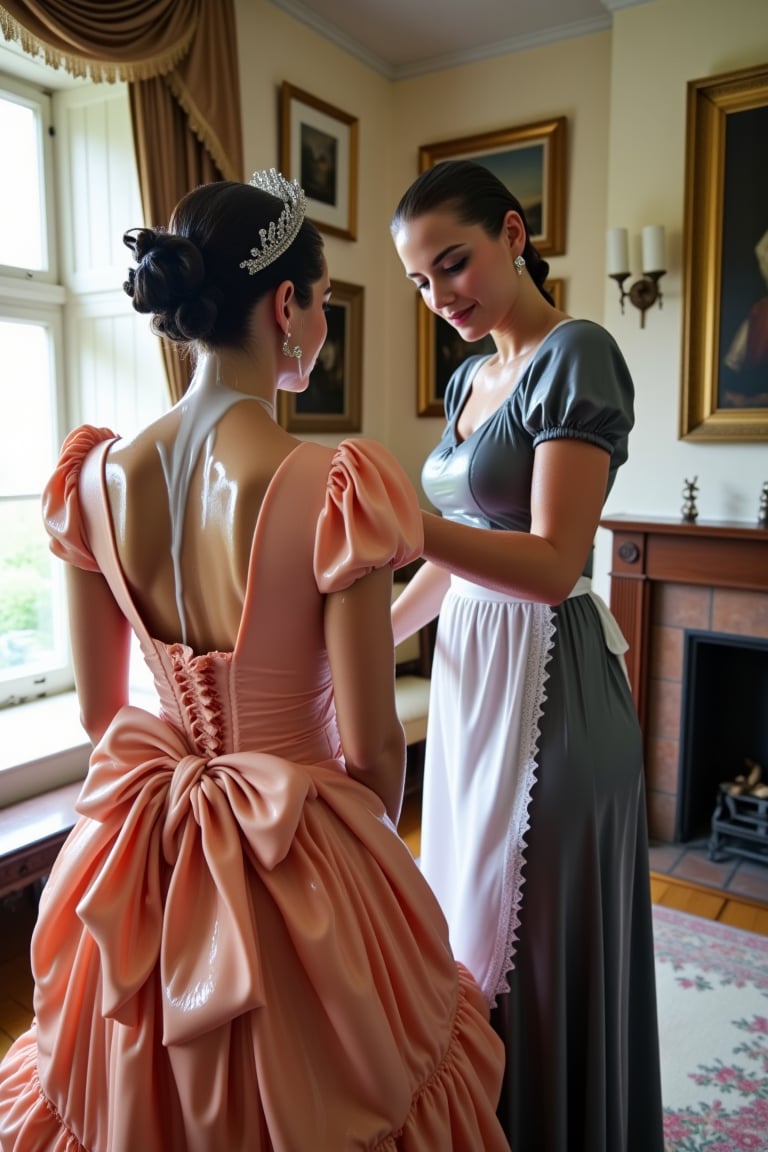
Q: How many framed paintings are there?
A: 5